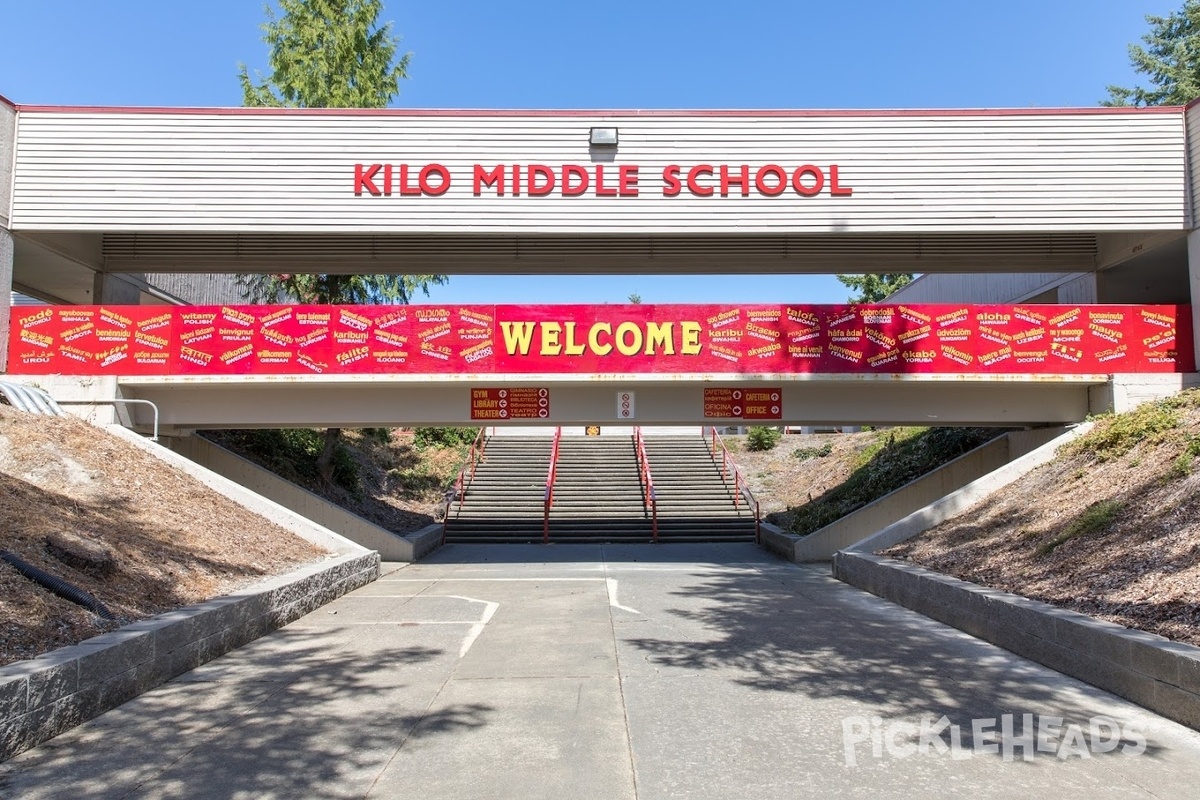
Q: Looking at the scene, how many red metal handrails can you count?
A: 4